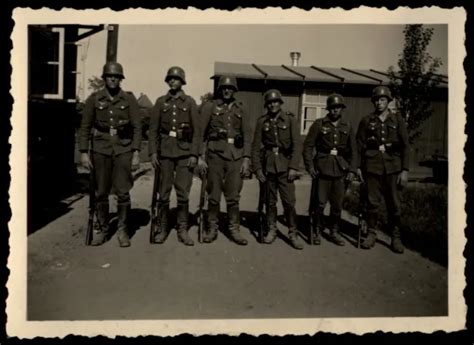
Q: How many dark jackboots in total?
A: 12